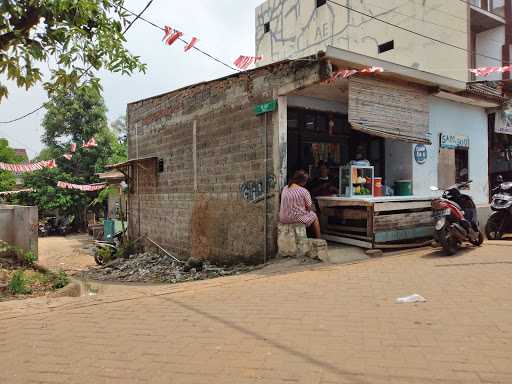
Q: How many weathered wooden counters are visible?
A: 1